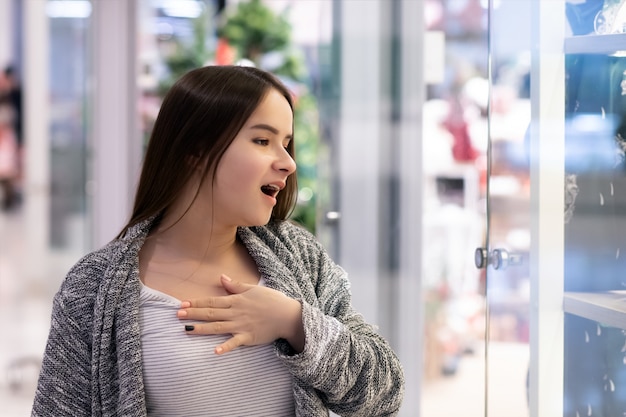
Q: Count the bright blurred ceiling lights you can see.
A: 2